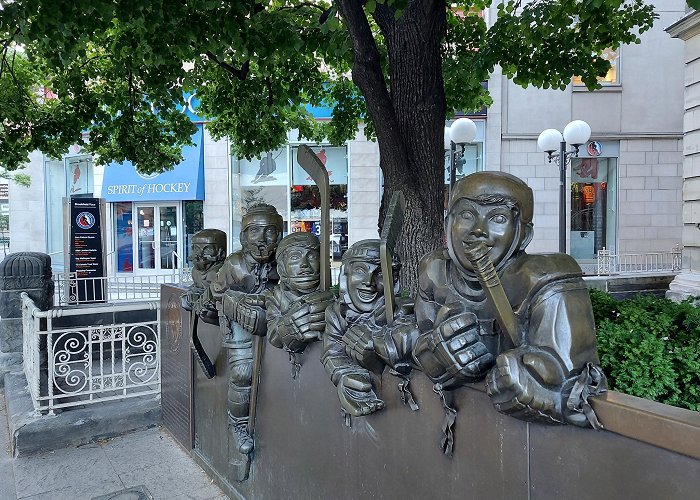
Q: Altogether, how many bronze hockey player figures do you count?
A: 5